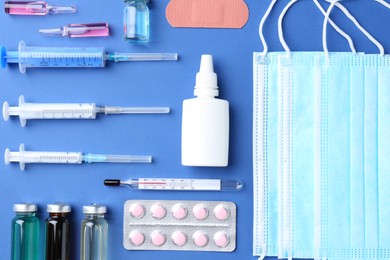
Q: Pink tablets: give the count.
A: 10